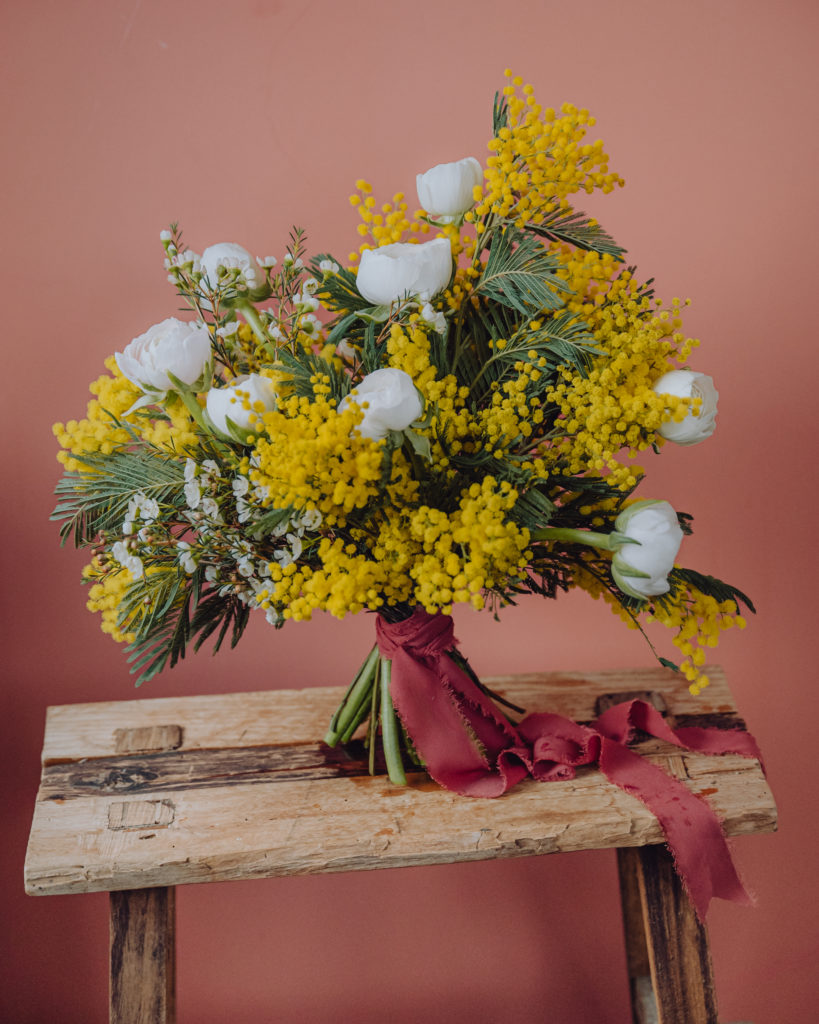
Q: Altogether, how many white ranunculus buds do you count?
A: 8